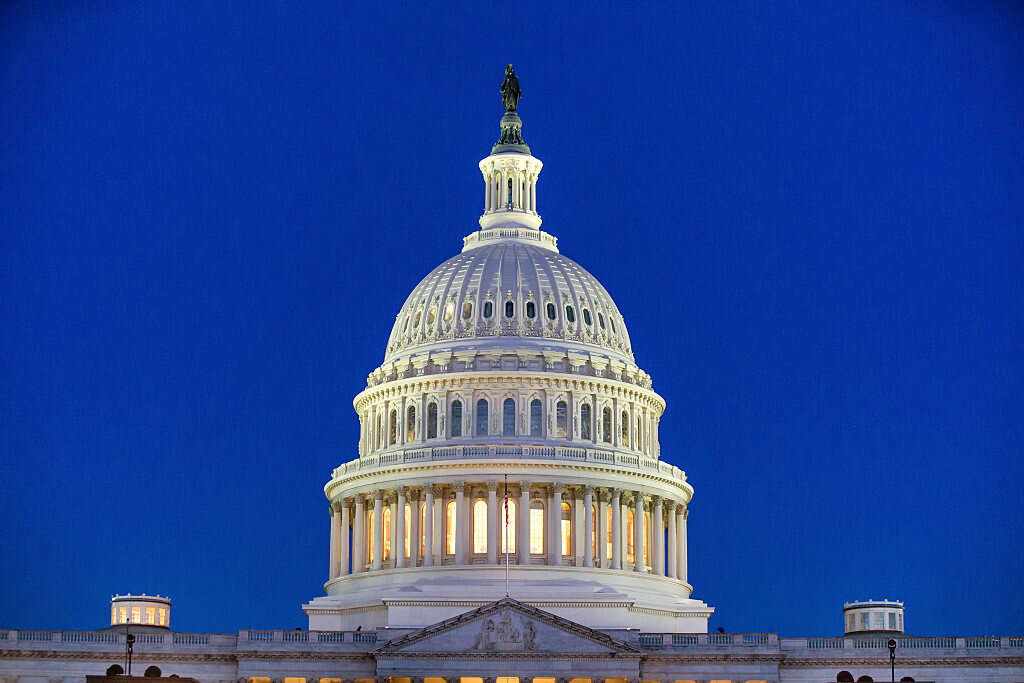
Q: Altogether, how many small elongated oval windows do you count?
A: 13